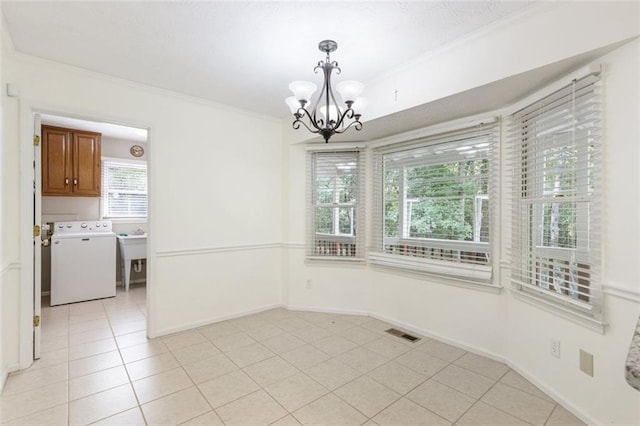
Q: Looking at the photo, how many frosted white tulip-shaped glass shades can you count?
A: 5